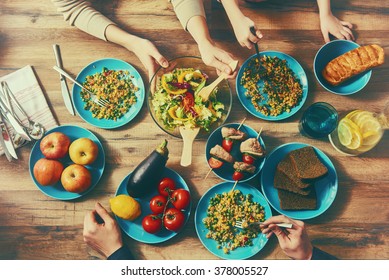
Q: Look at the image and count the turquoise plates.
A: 8